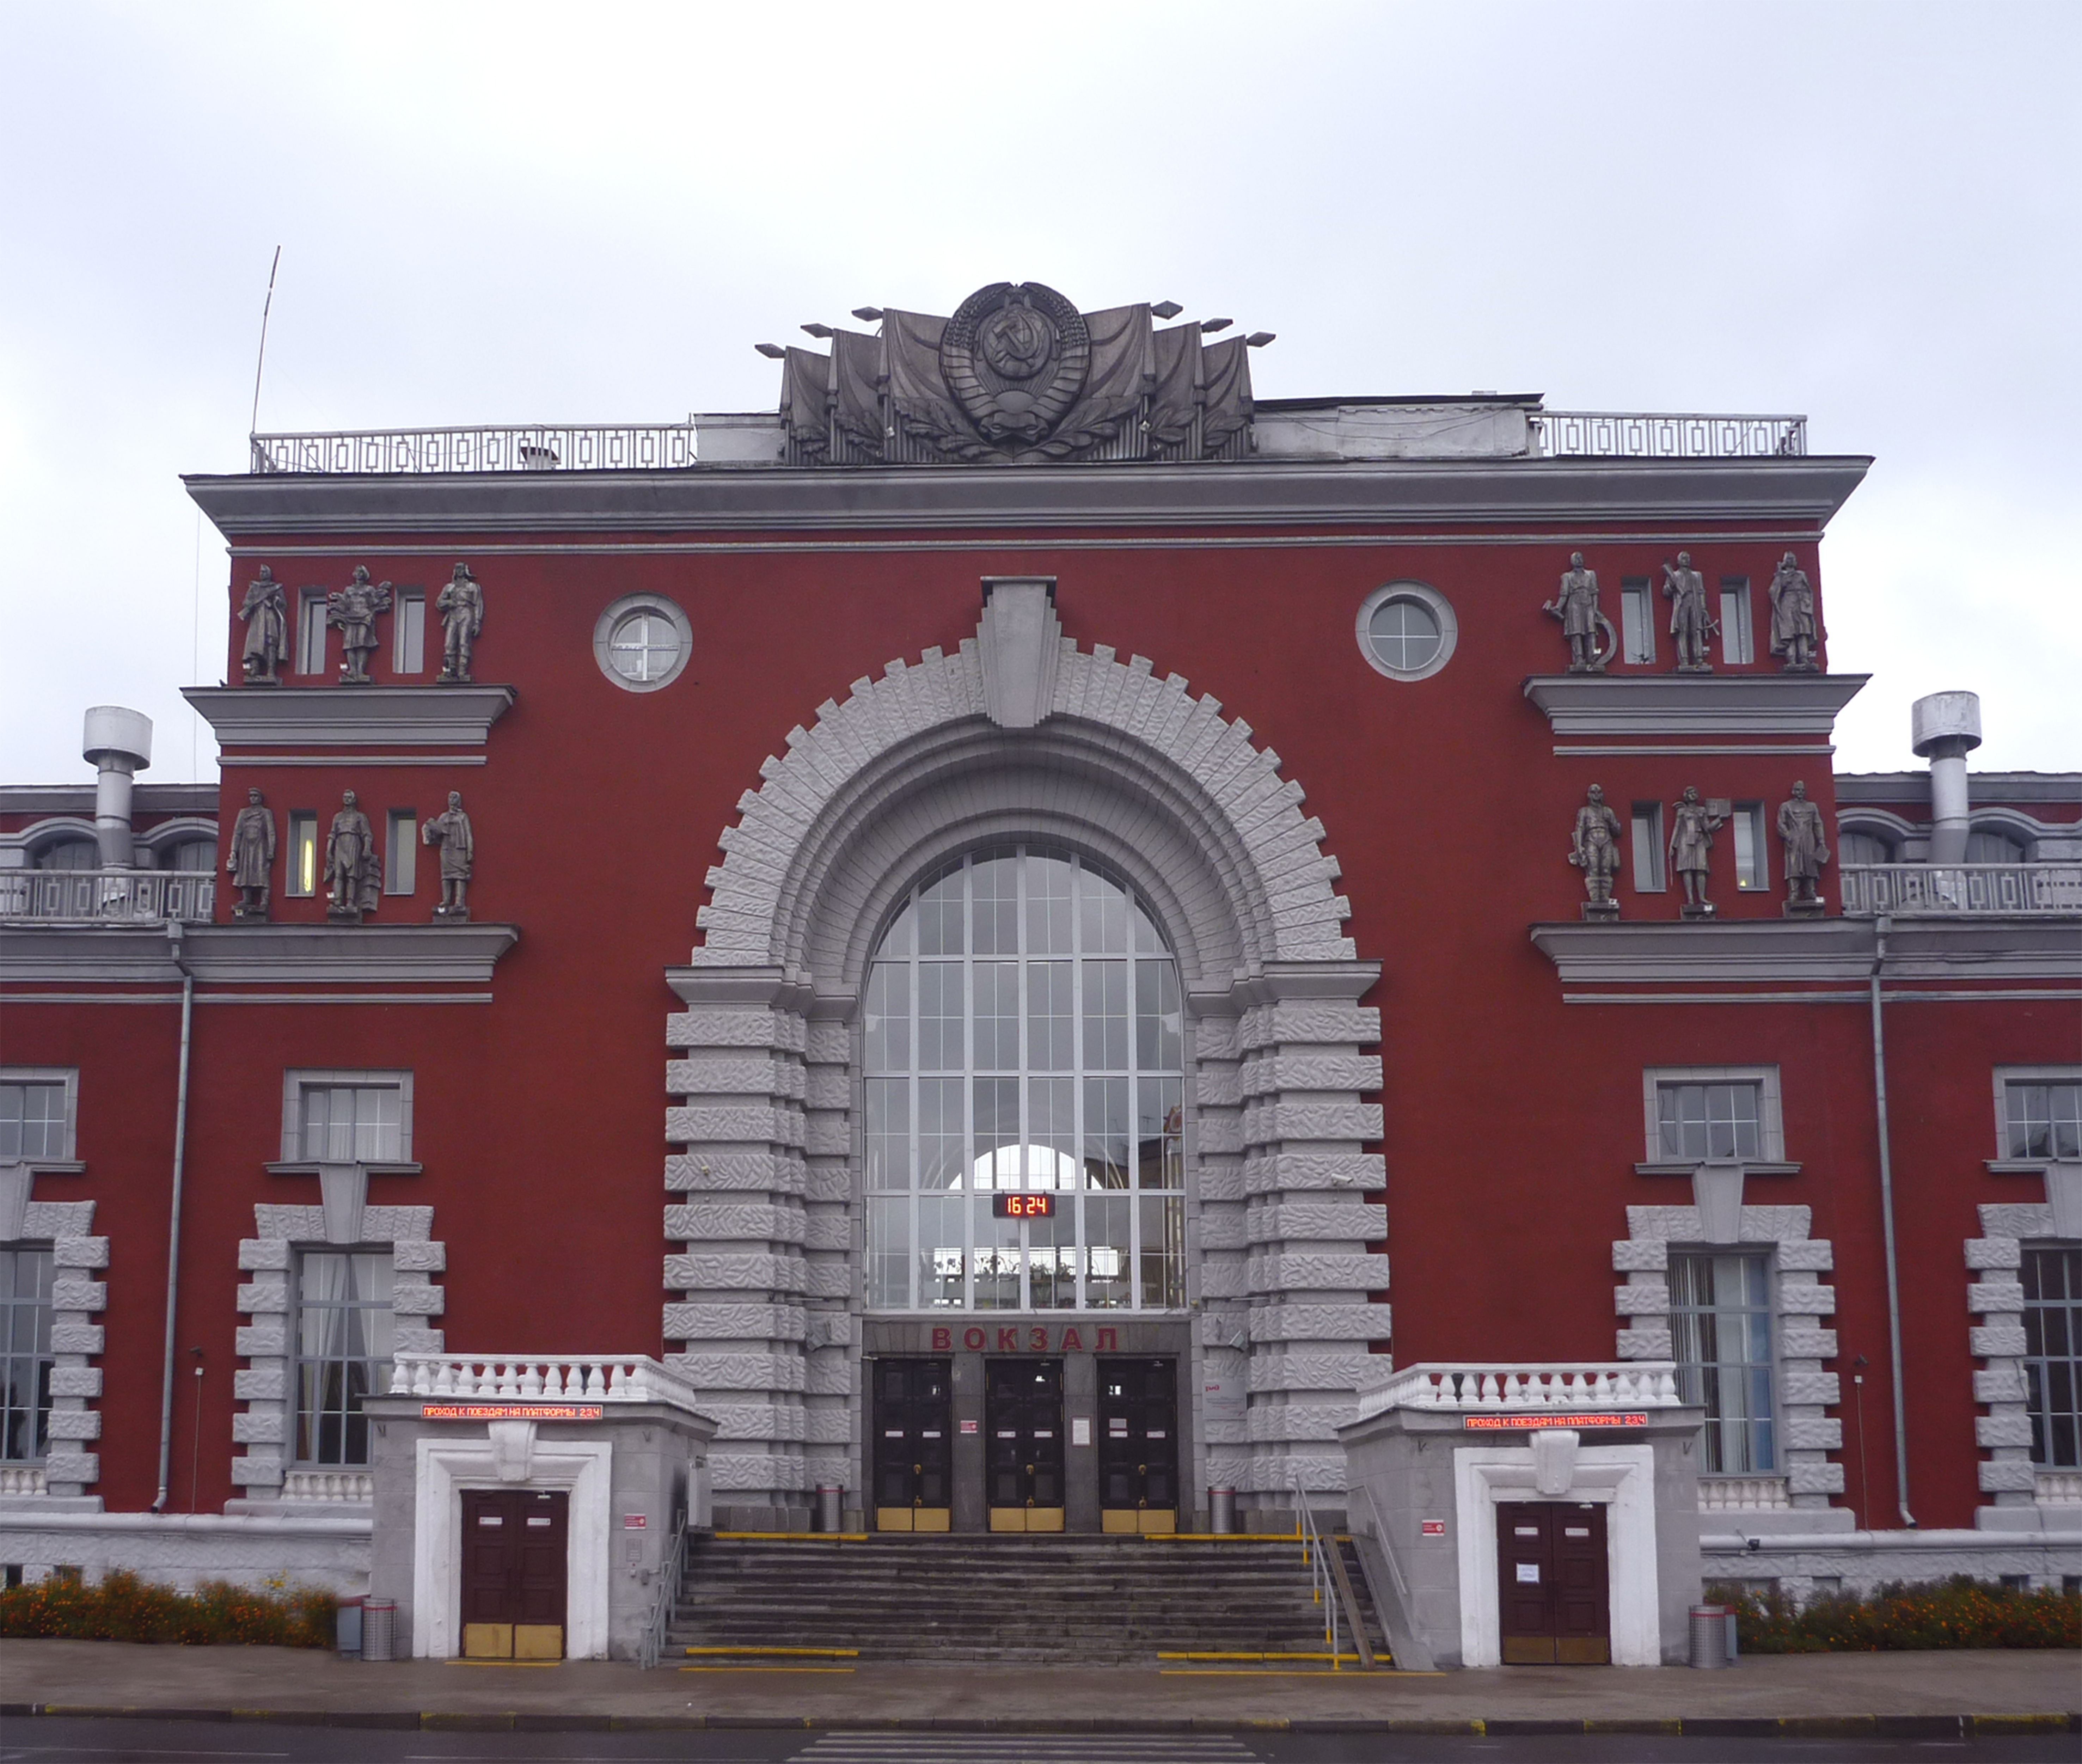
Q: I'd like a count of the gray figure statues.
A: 12